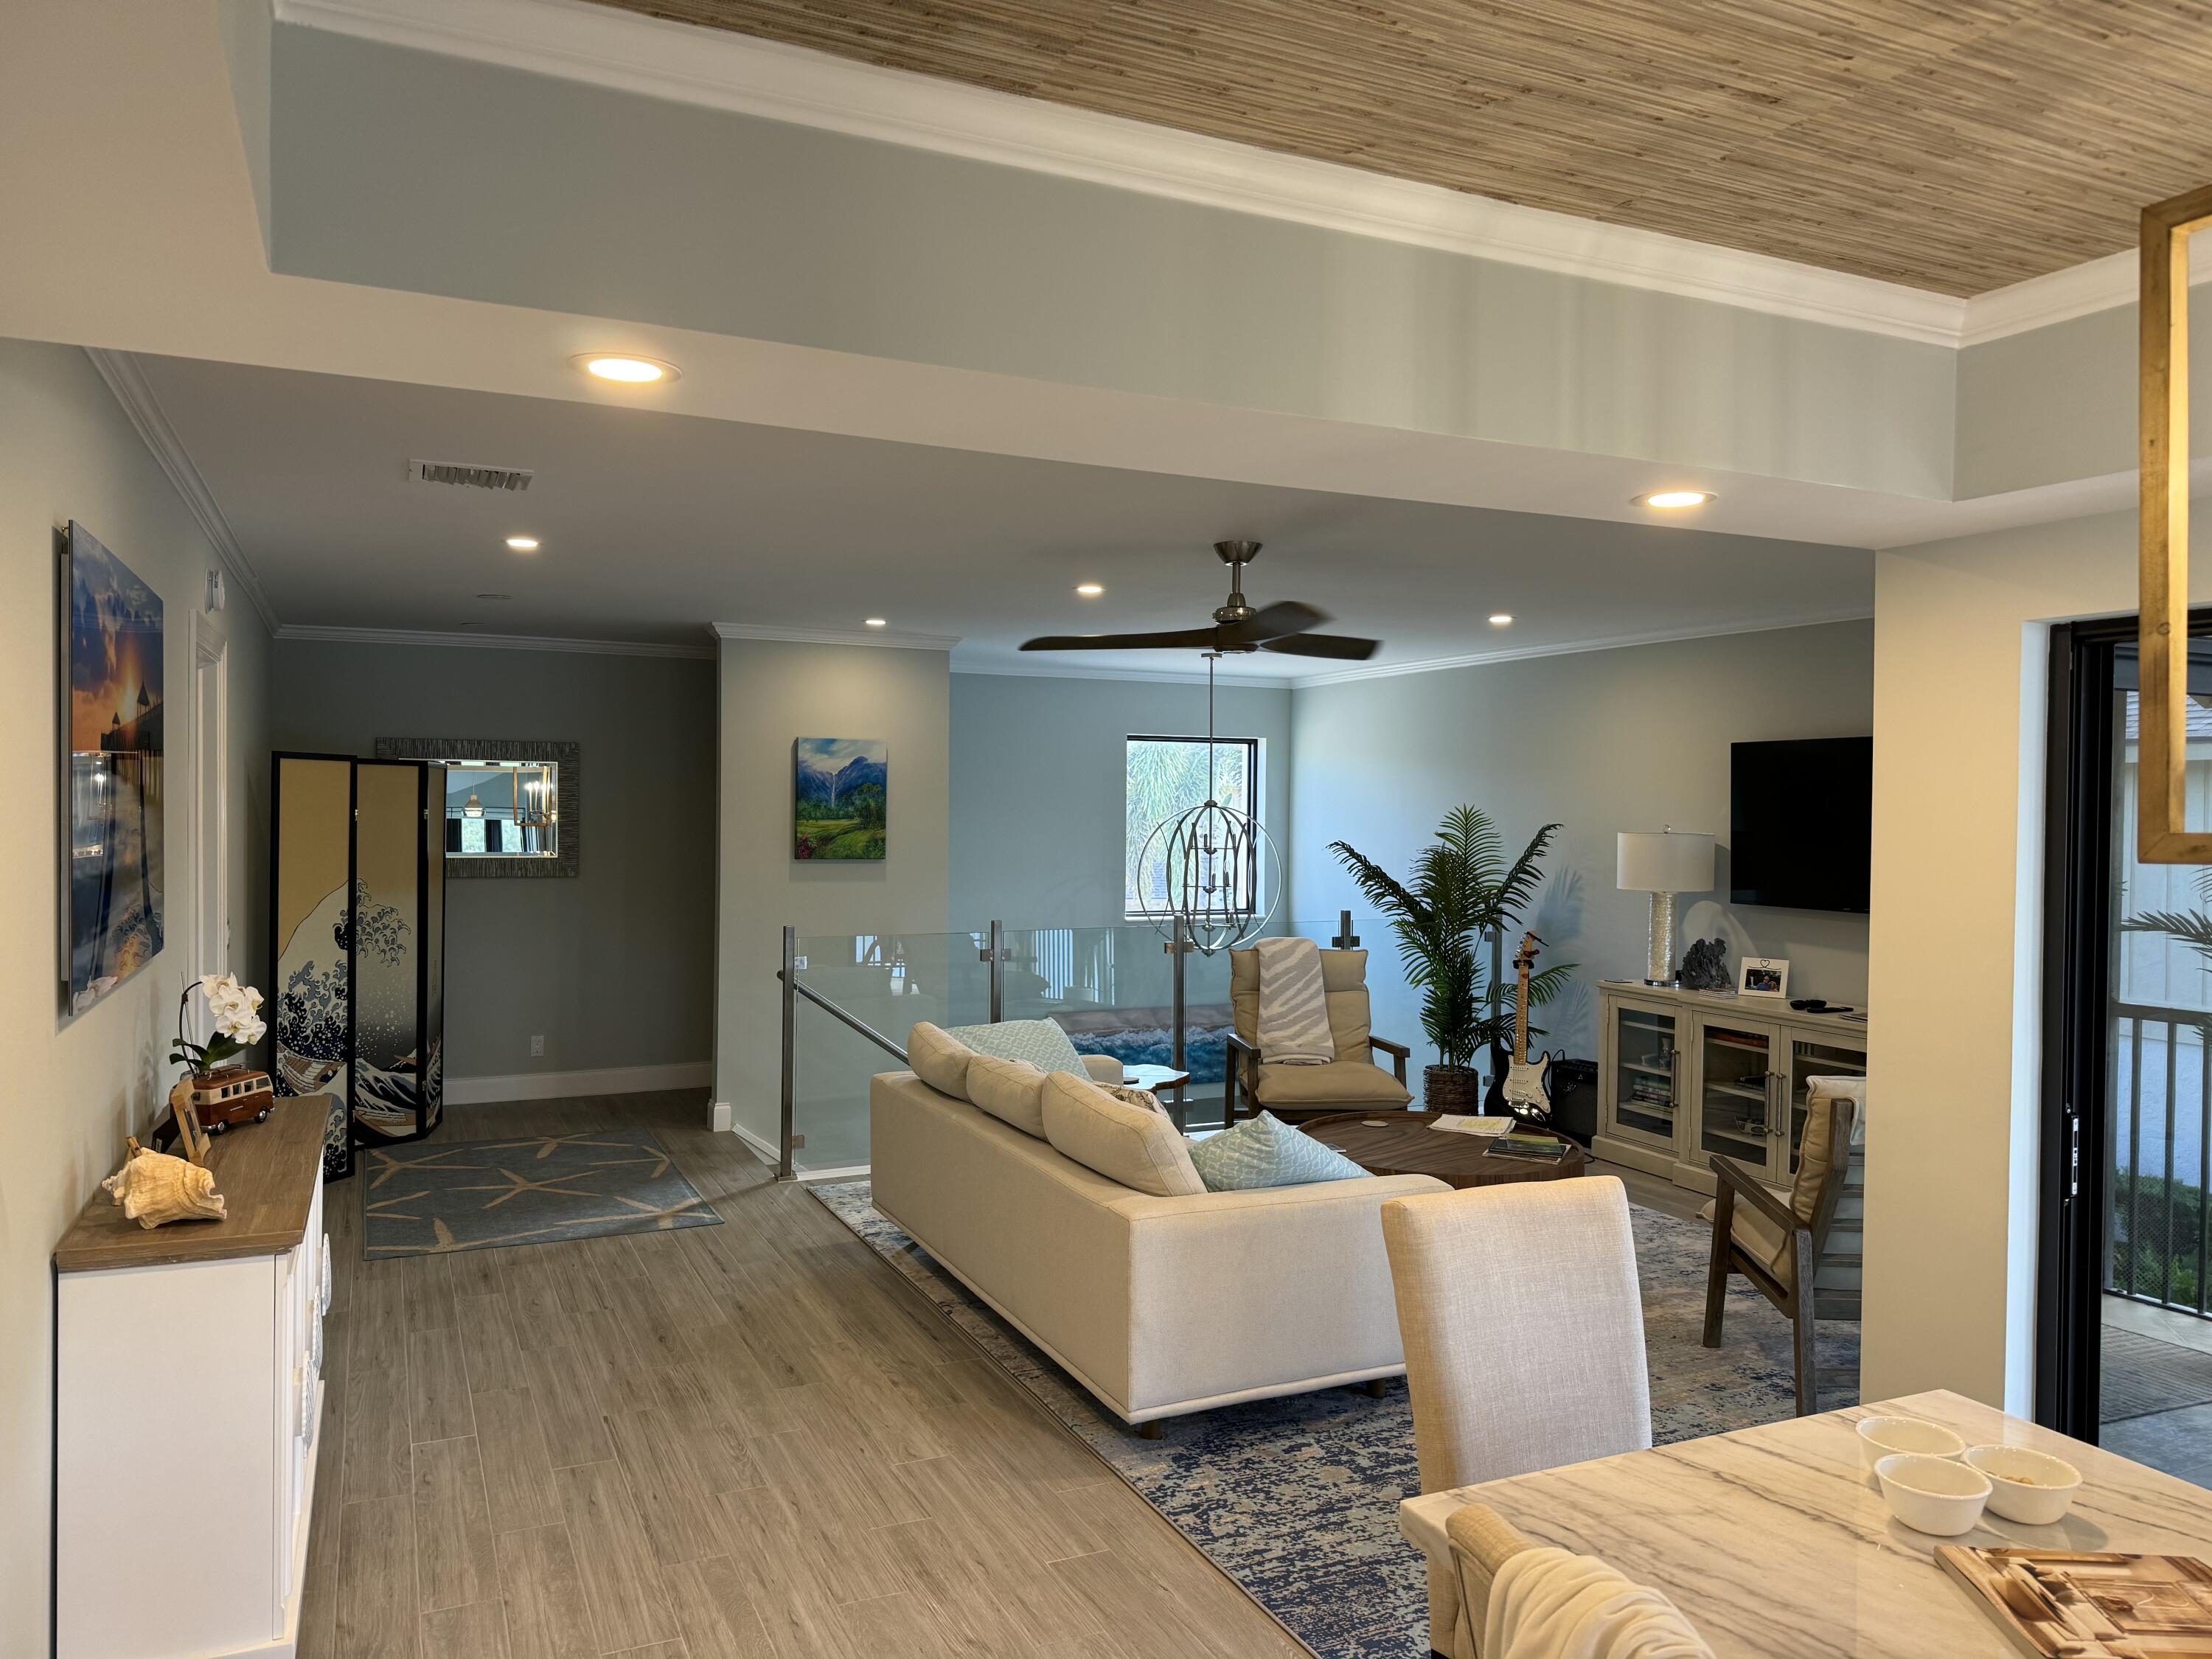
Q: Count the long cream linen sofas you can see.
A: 1